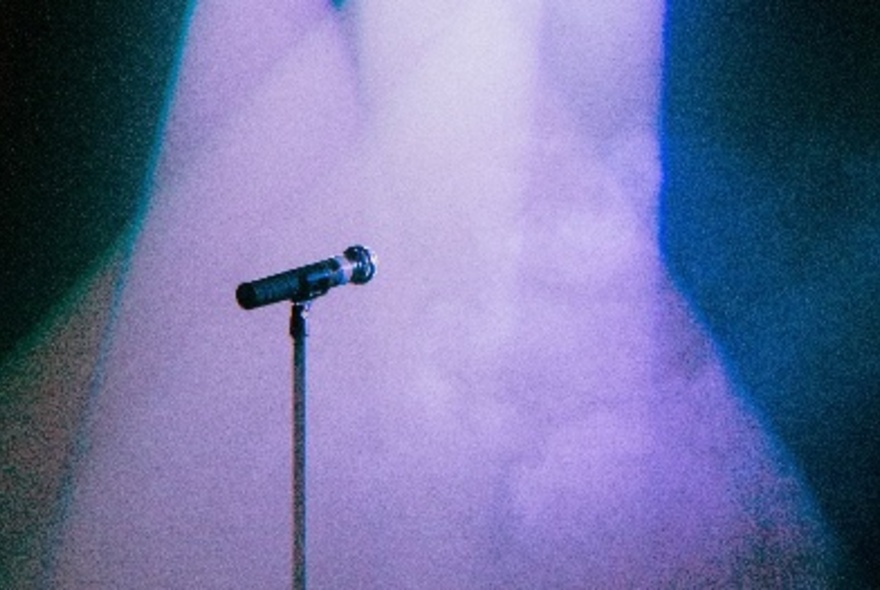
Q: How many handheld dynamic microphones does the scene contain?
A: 1